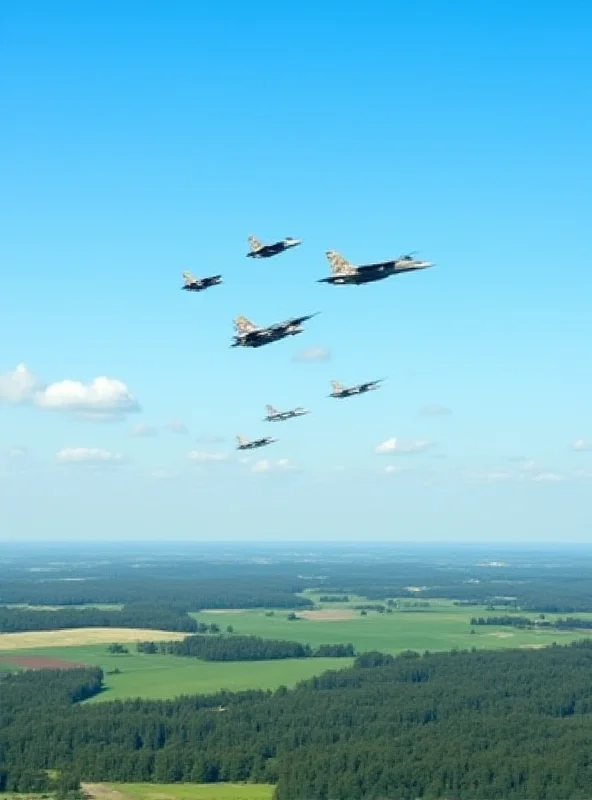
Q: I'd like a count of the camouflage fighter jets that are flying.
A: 7